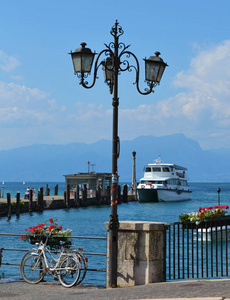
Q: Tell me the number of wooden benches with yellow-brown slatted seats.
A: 0